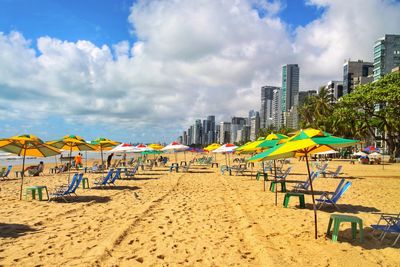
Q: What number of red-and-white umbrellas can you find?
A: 4